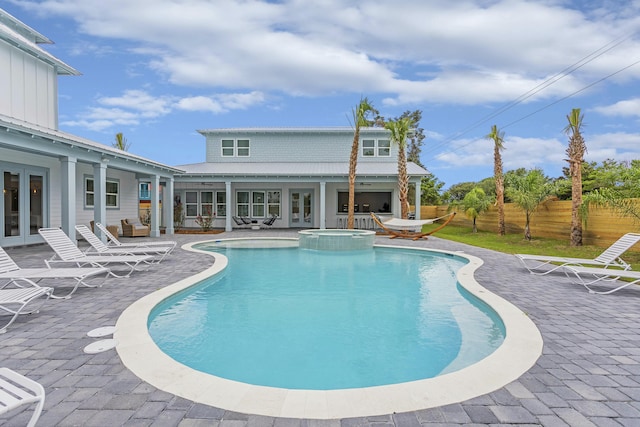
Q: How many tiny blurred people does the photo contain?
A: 0